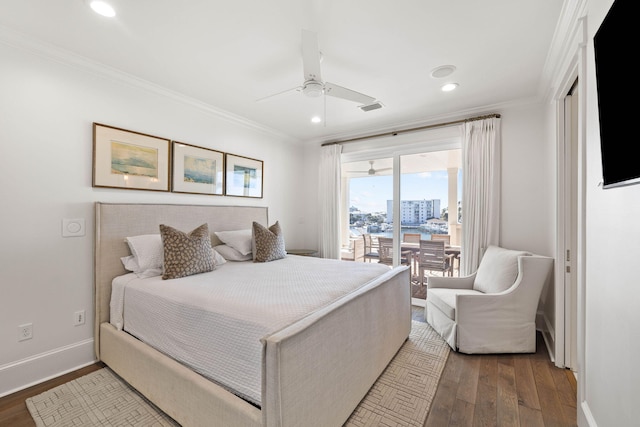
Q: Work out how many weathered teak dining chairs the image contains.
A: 5